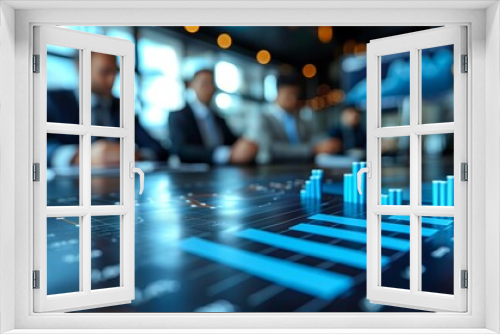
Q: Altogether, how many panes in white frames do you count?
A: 12